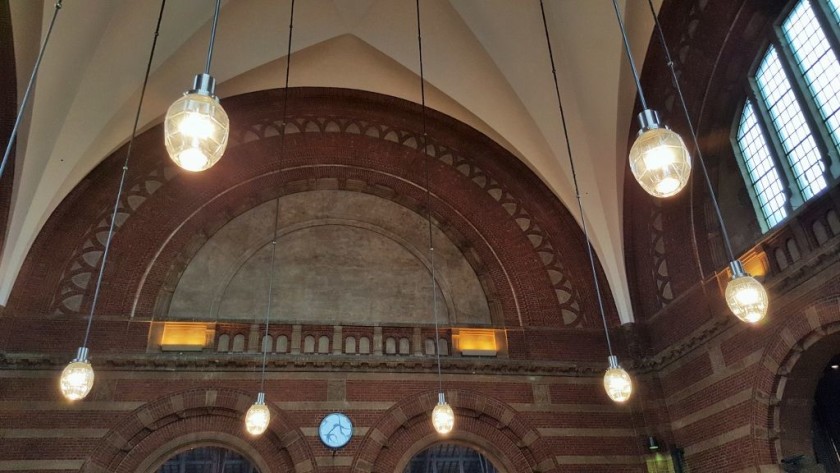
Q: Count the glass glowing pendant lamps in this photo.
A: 7